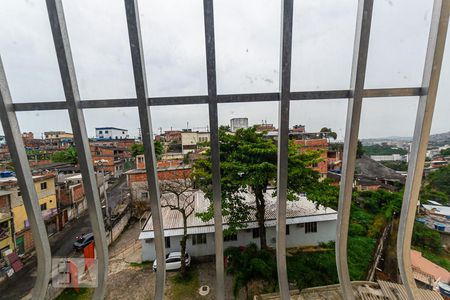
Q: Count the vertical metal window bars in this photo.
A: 7